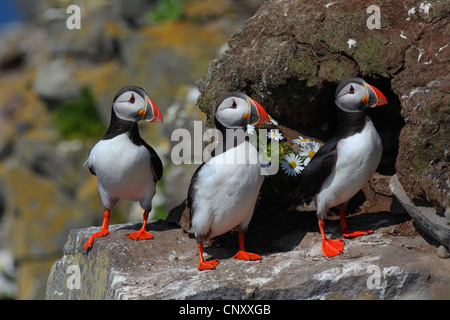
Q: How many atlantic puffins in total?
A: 3